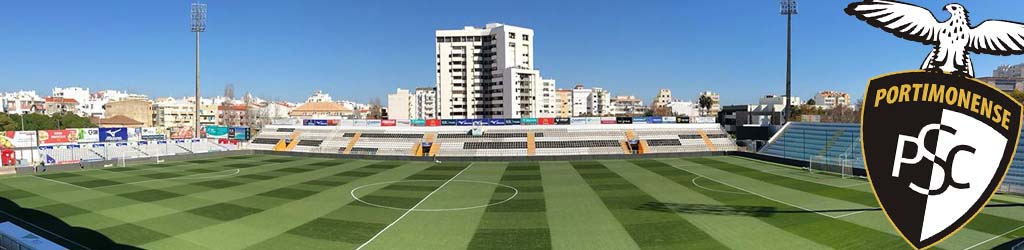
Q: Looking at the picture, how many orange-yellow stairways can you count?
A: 6